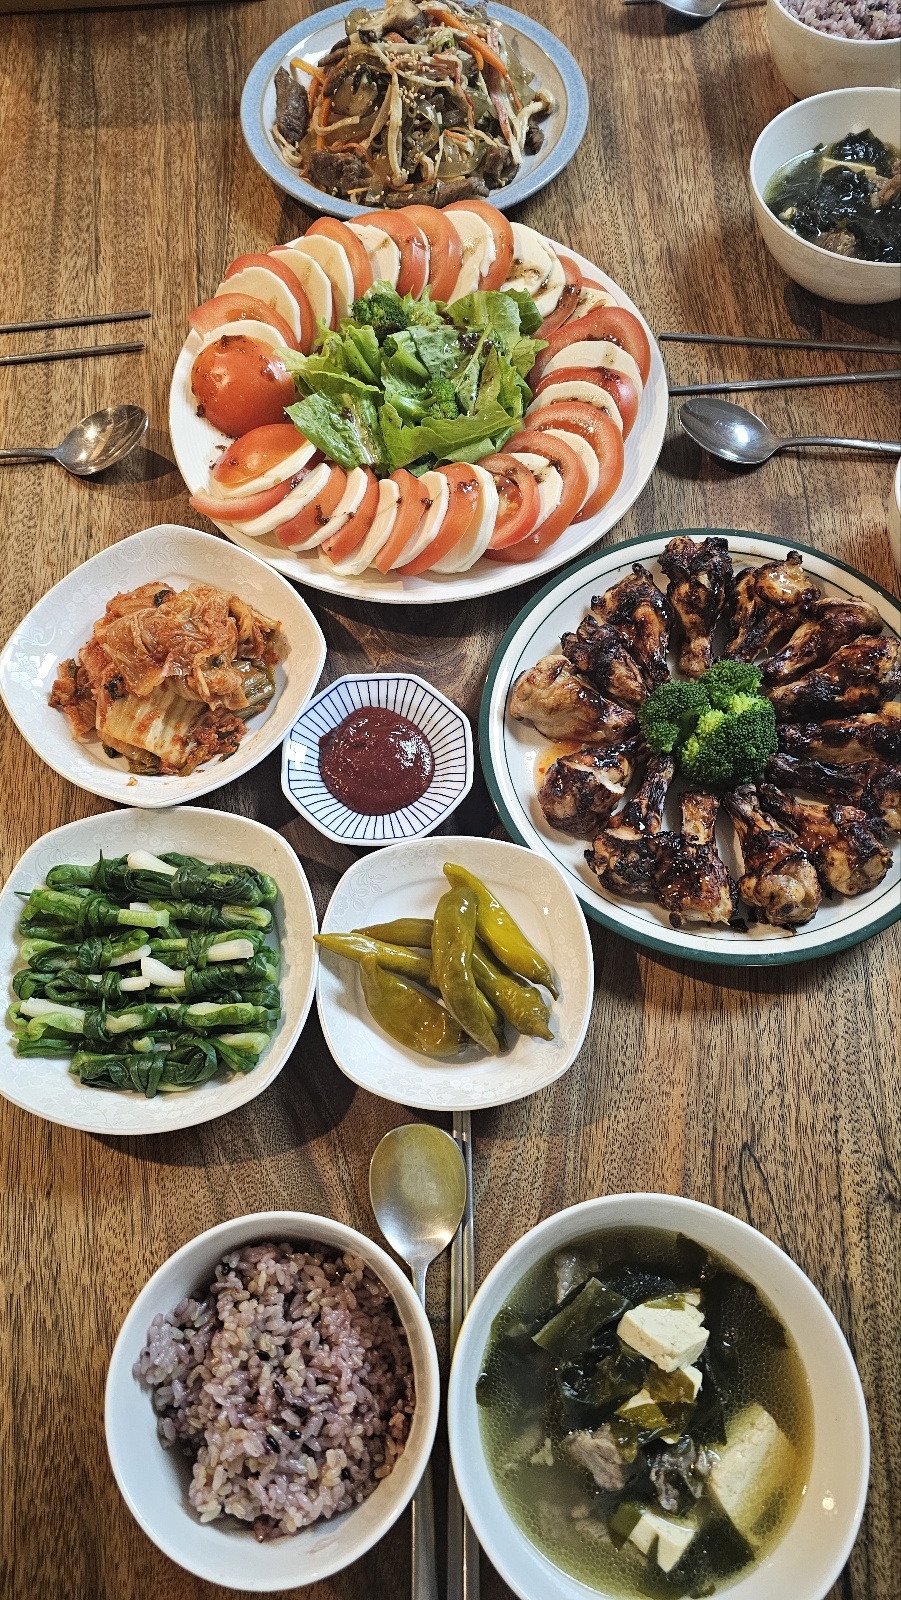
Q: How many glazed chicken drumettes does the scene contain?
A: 14